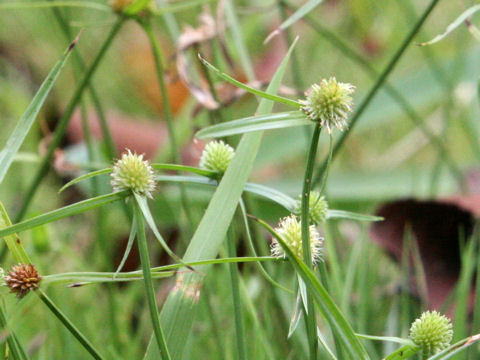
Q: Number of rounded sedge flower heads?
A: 7